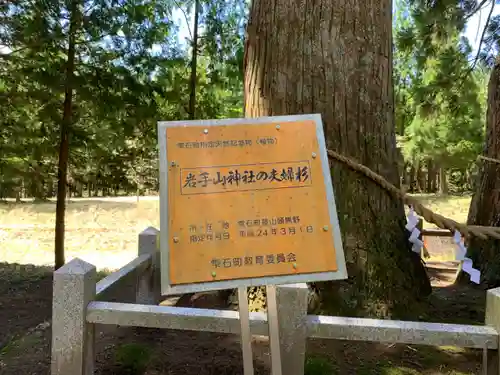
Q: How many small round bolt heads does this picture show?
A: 8